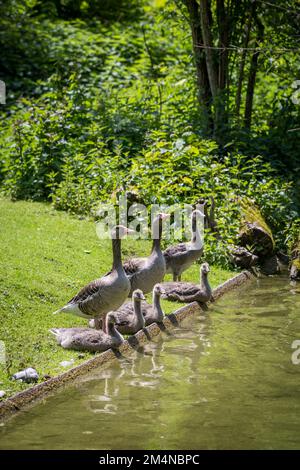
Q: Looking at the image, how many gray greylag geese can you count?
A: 7